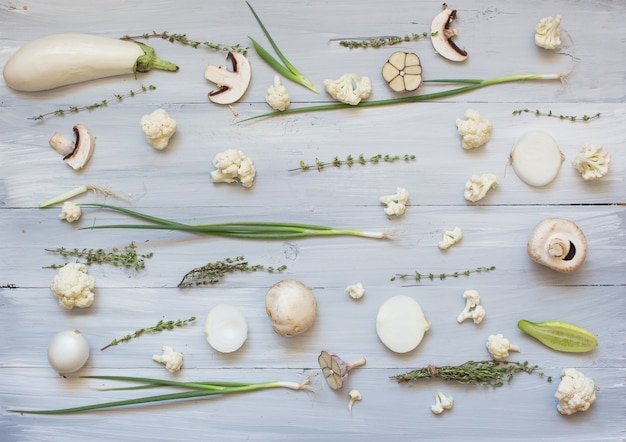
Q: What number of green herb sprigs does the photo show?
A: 10